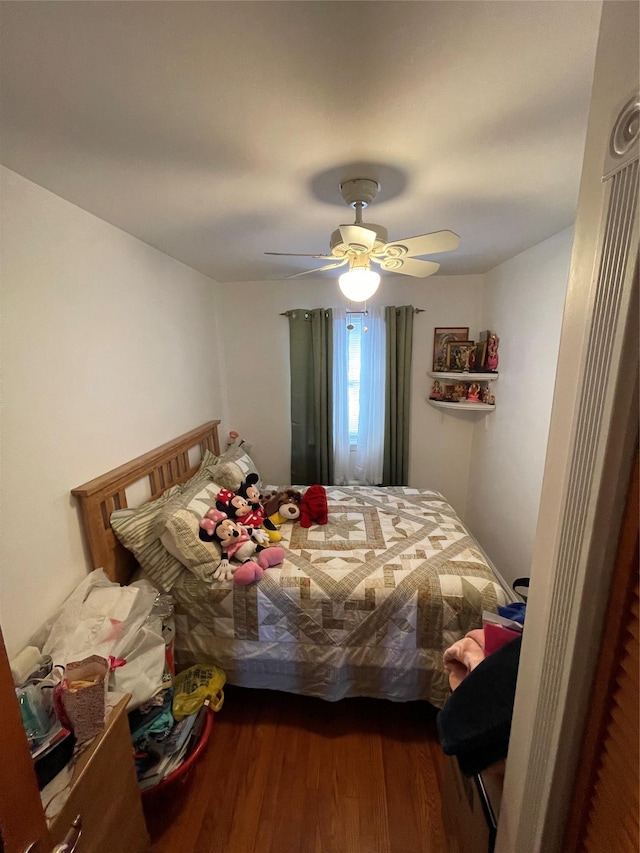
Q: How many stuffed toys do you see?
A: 5